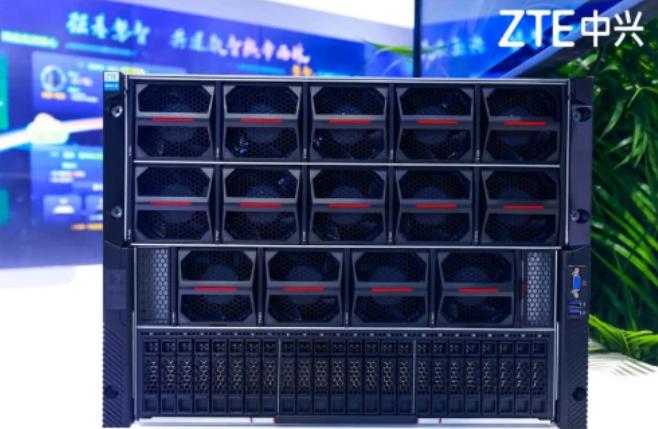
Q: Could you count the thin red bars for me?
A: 14